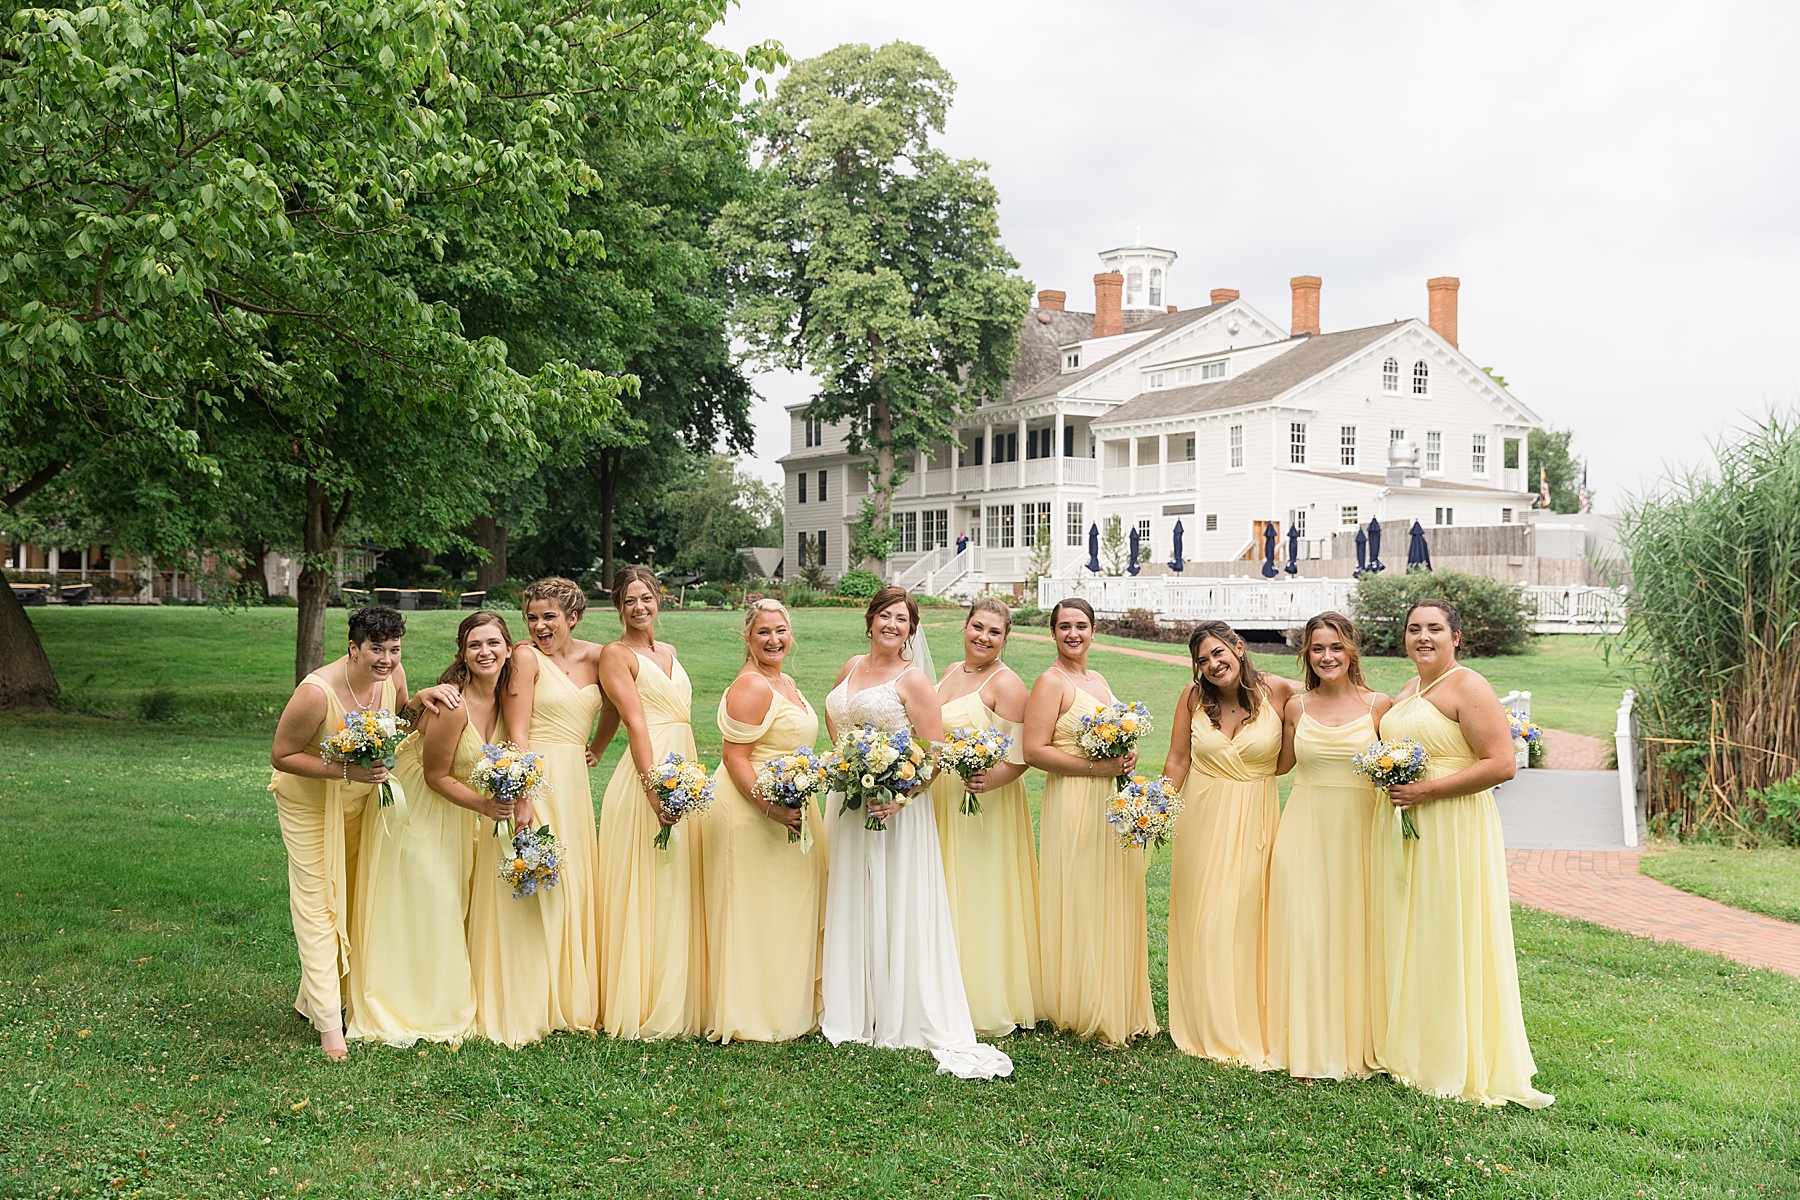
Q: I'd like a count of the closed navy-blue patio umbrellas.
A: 8